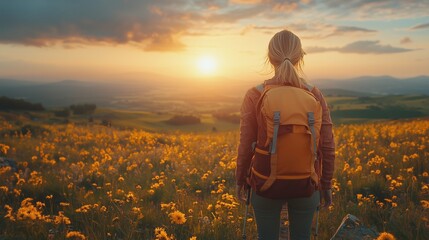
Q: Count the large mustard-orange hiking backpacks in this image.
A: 1